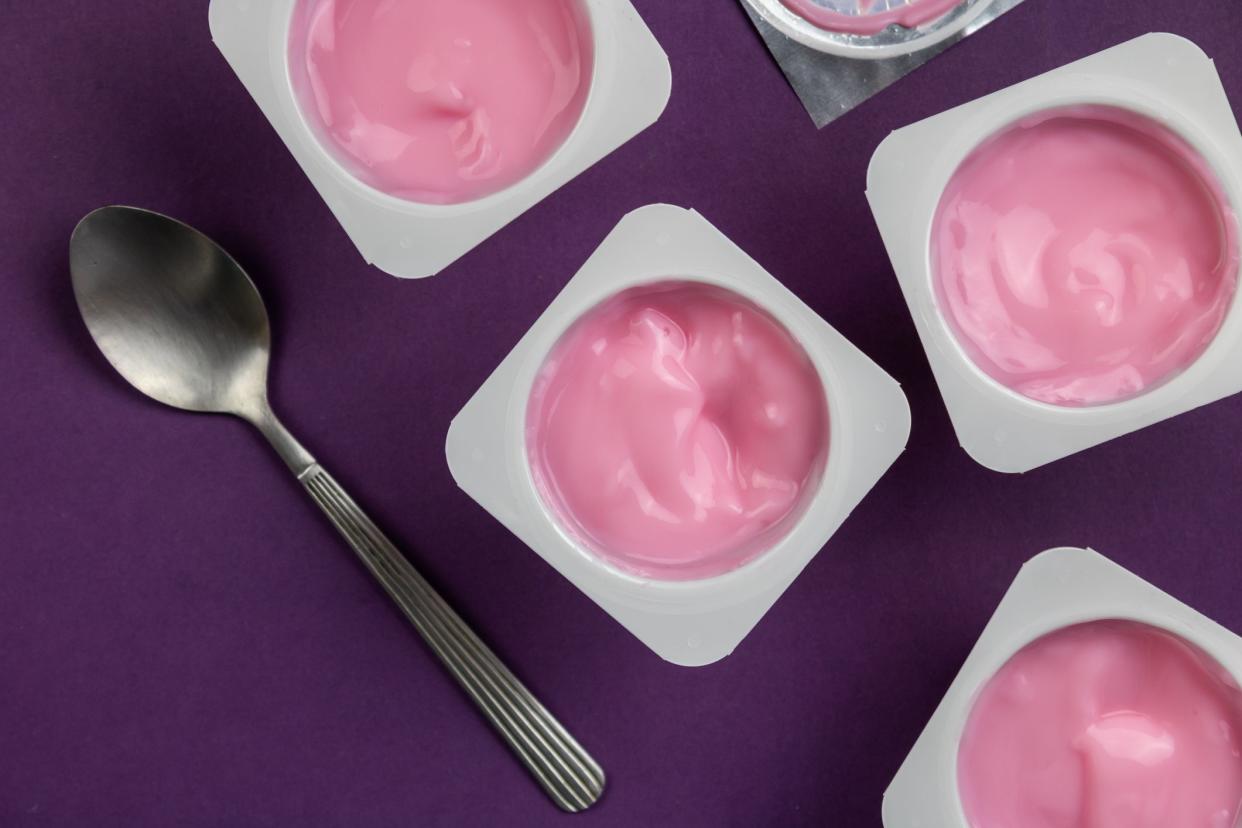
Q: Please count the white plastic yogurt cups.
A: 4